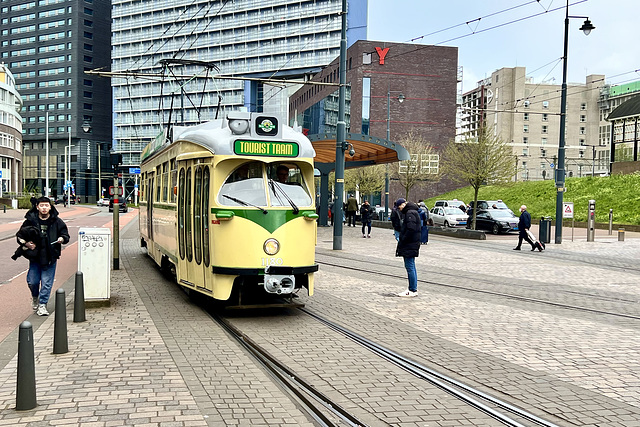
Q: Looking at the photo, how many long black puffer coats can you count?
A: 1